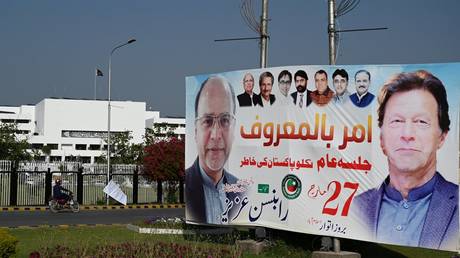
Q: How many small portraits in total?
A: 7